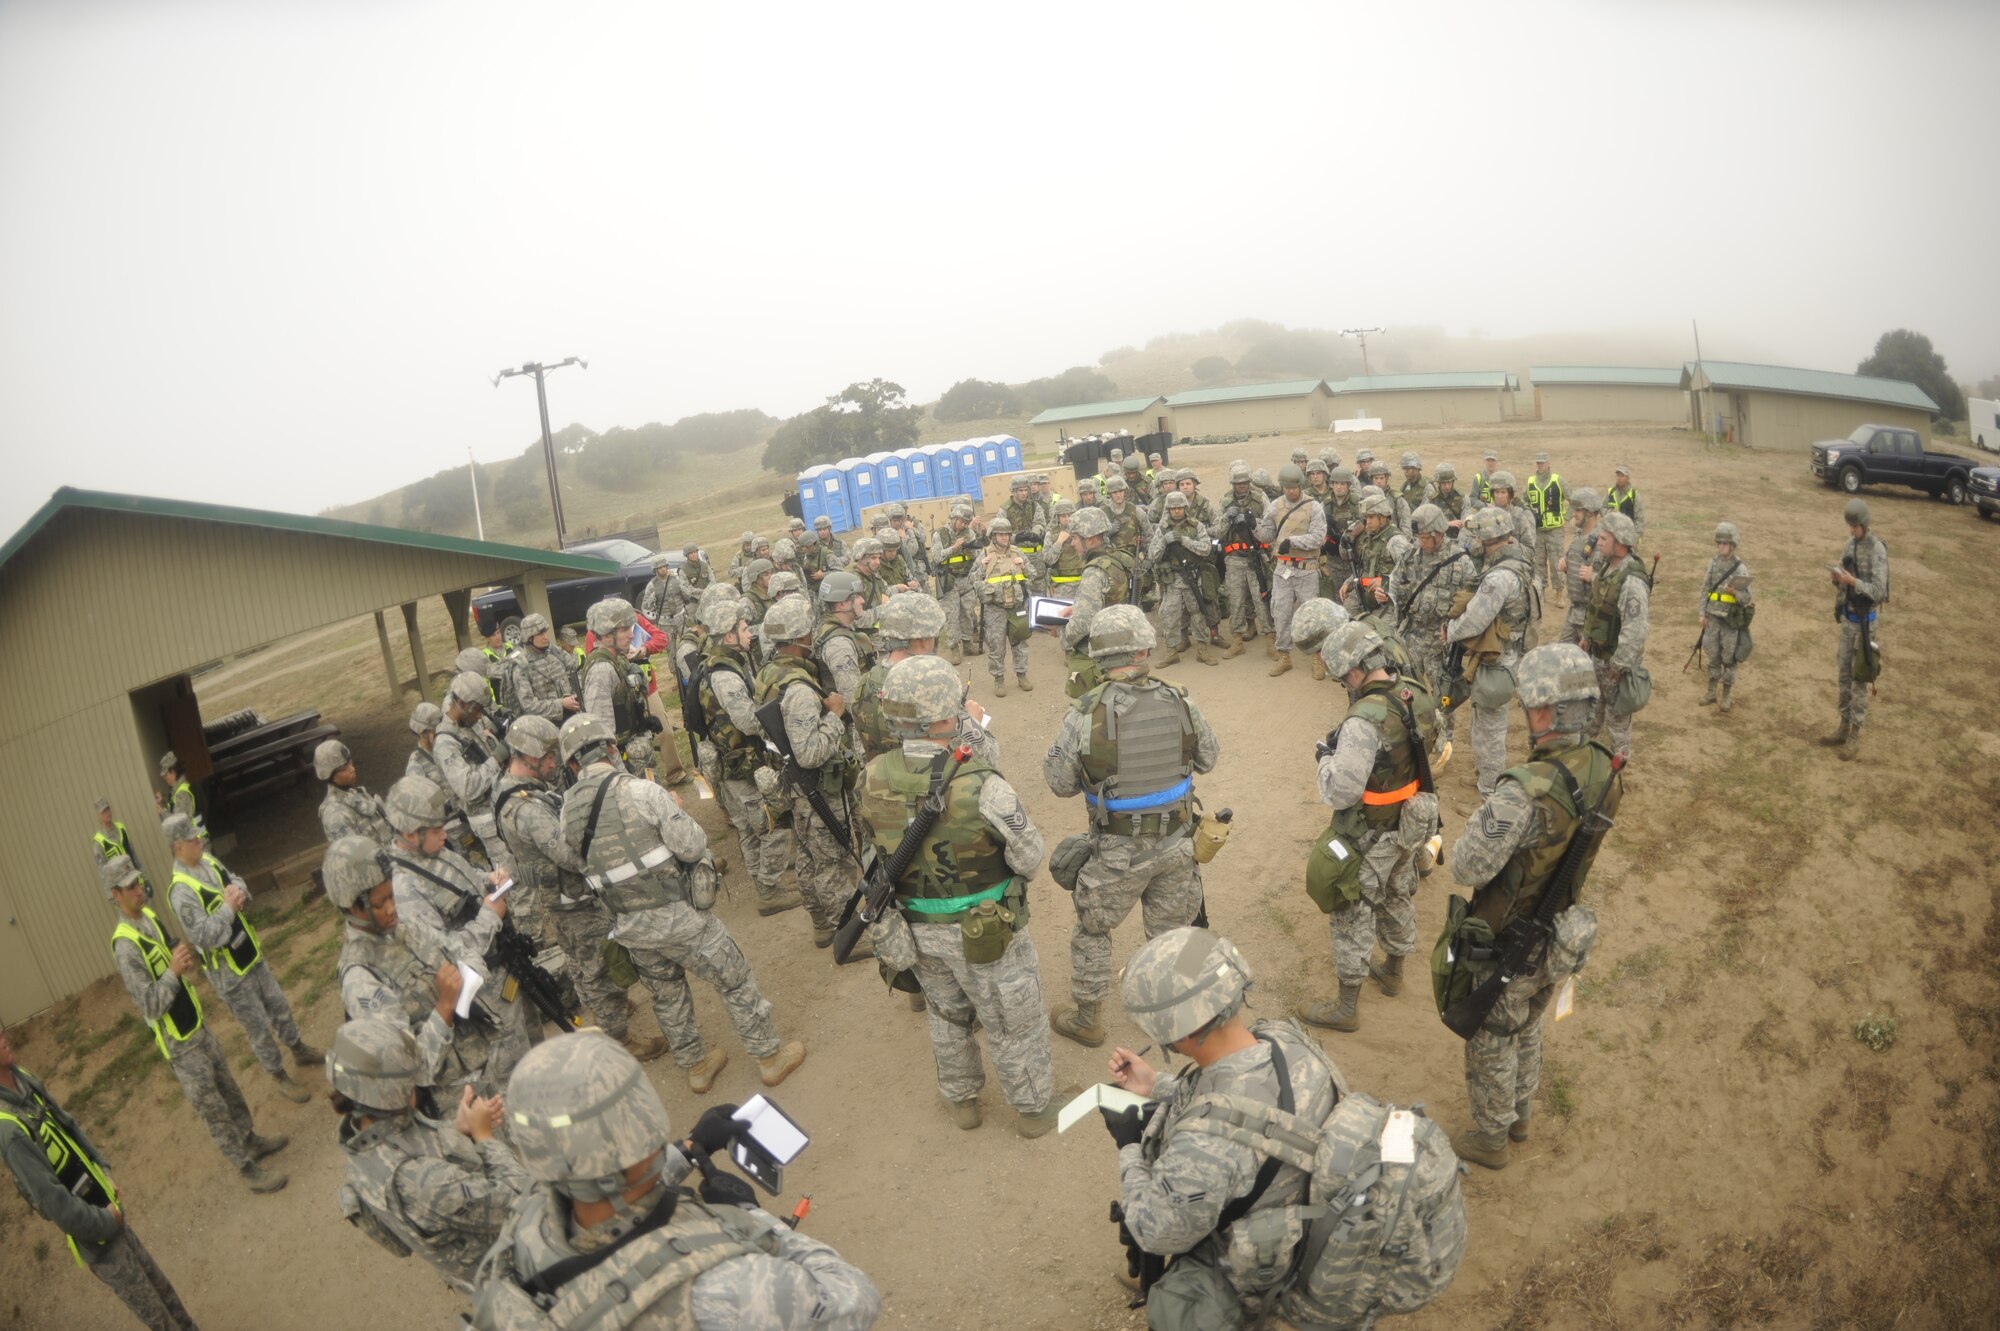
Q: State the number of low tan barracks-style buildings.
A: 5